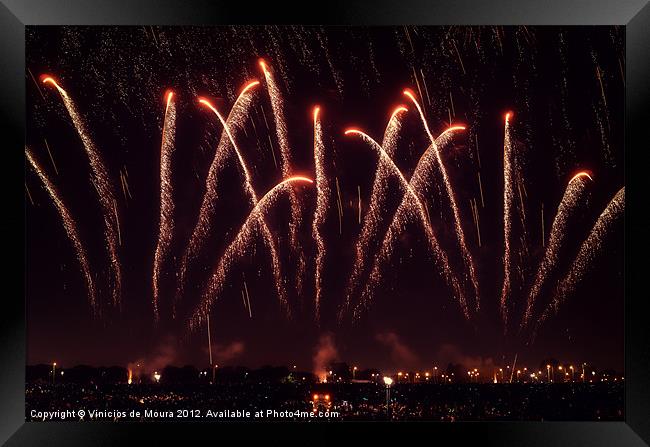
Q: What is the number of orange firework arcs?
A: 15